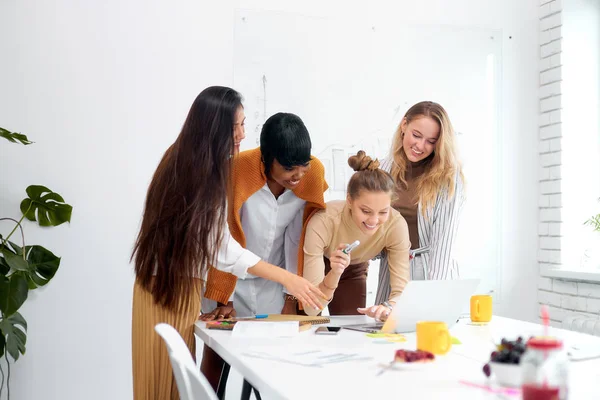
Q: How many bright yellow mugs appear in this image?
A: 2